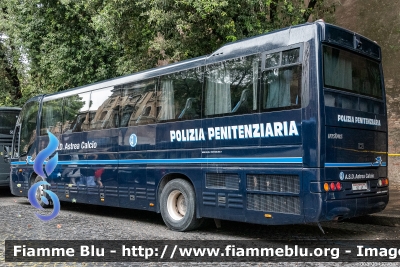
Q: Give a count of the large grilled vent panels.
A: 3